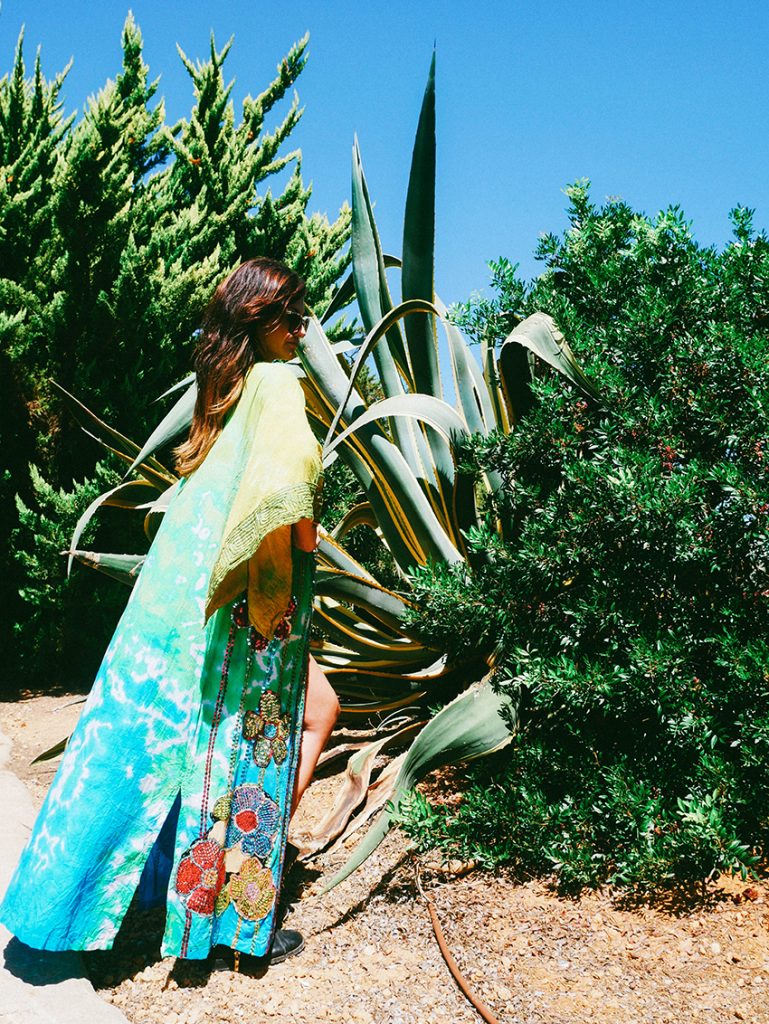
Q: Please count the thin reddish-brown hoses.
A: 1